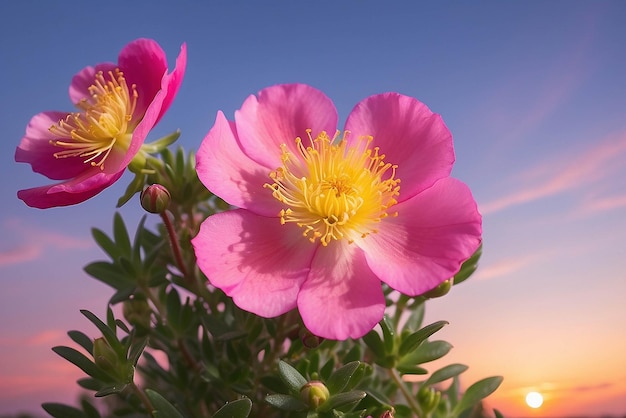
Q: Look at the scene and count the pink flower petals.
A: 11